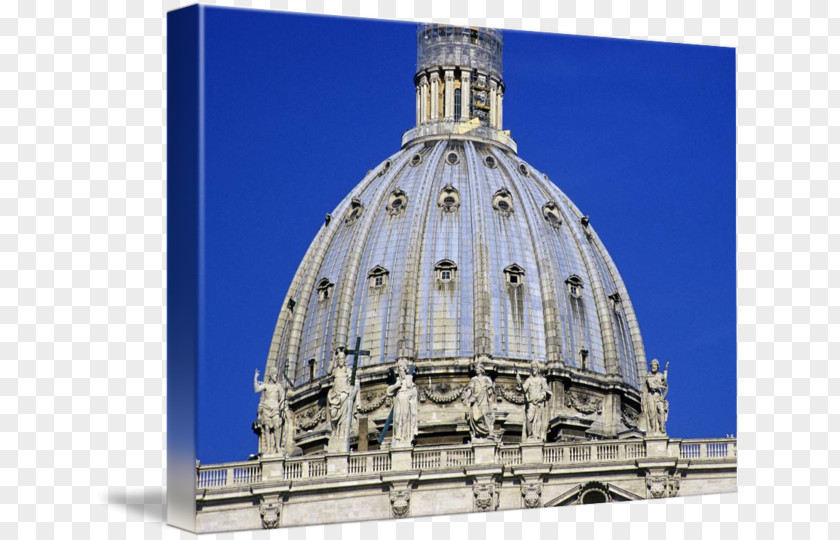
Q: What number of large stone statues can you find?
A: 6